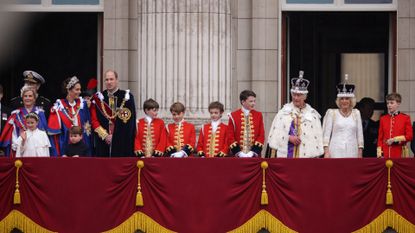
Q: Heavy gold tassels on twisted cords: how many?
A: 4